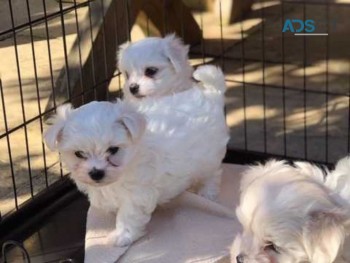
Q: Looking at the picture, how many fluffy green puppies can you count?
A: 0